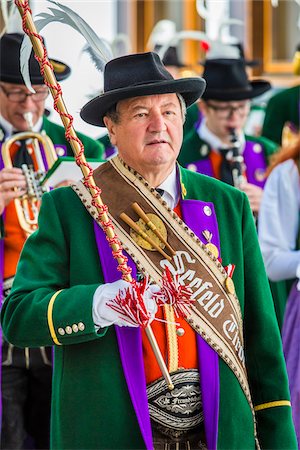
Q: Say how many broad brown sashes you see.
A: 1